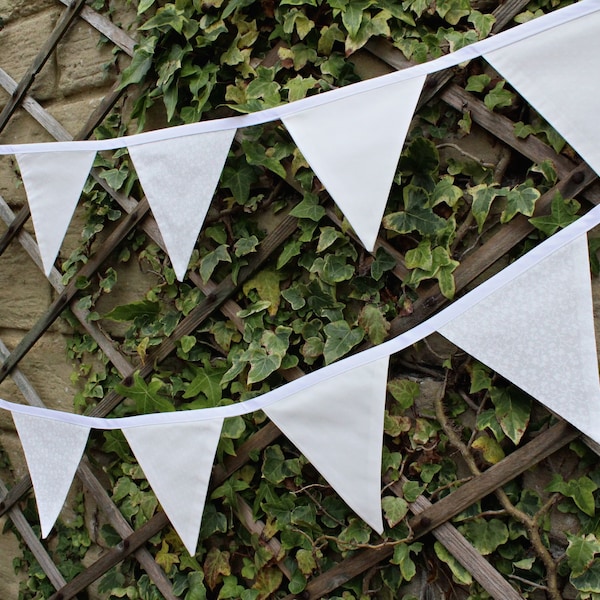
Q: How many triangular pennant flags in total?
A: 8